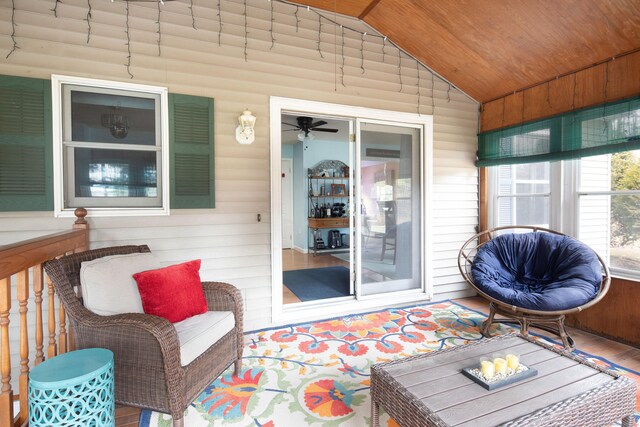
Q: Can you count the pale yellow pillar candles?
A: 3